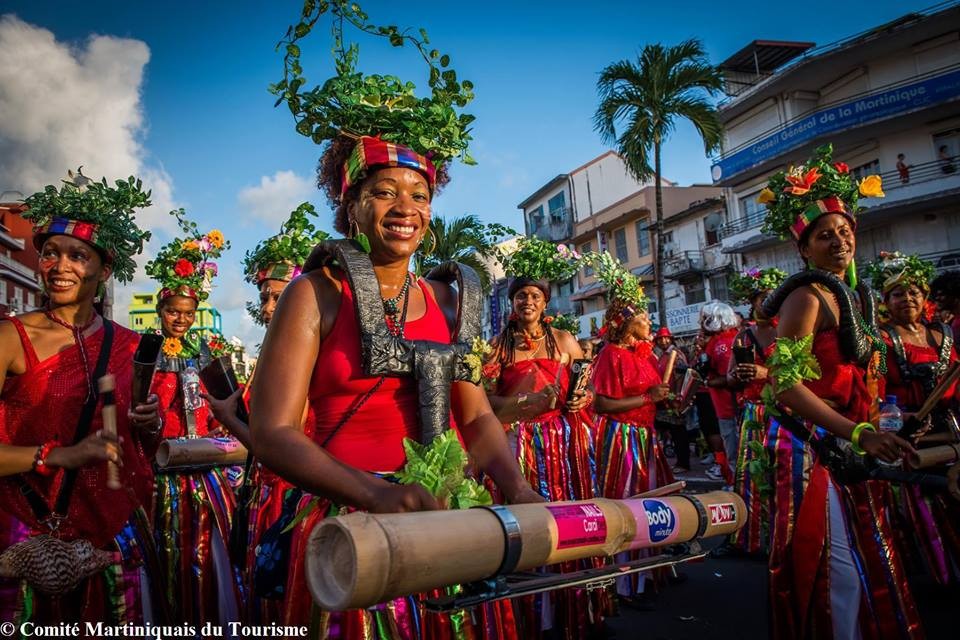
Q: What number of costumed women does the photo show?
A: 9